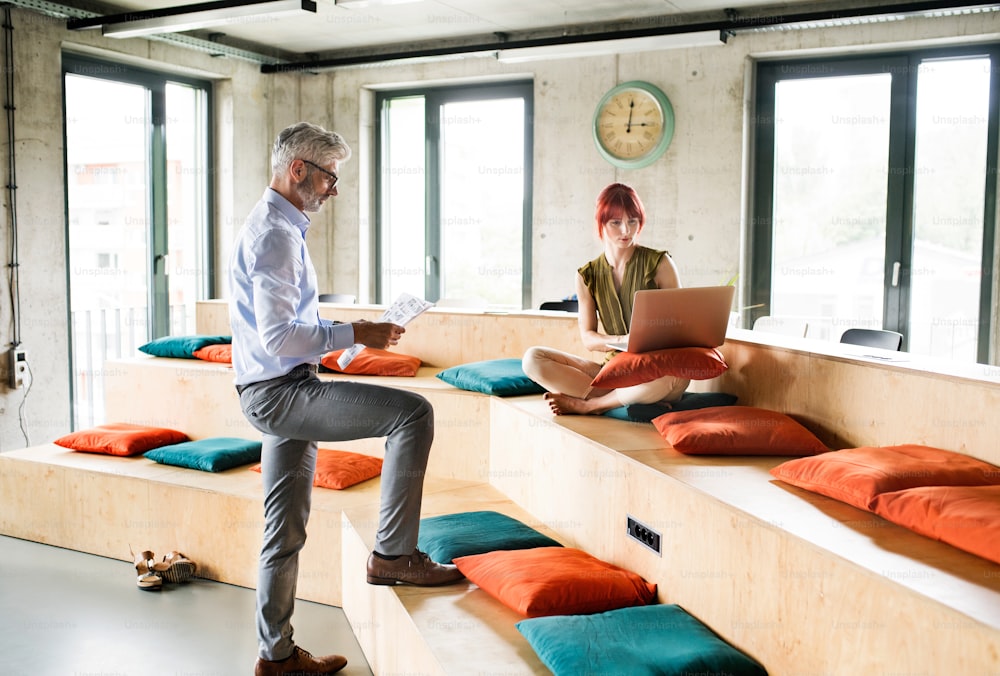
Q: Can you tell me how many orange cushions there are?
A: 9